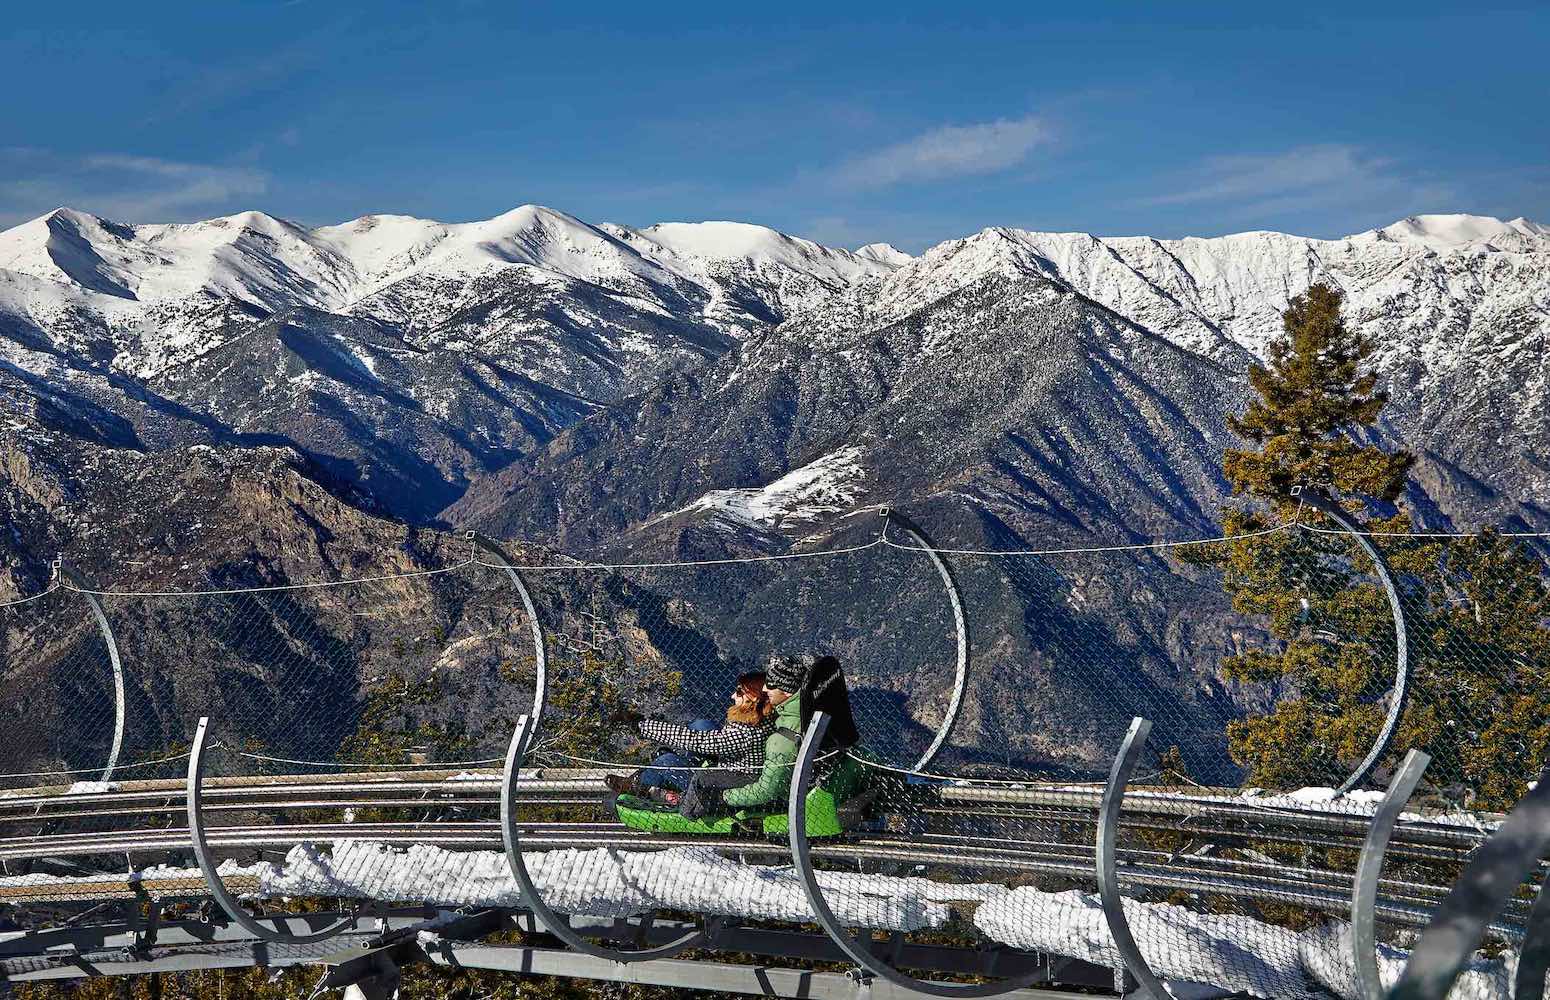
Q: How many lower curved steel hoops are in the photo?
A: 5